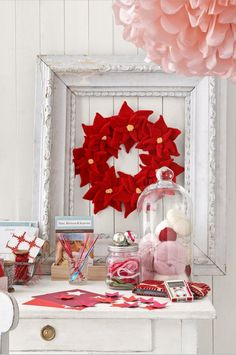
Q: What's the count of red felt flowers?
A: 7